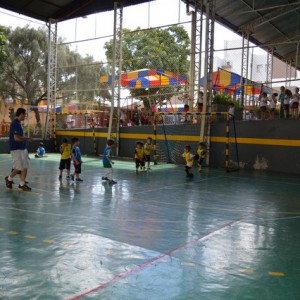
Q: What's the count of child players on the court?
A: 8